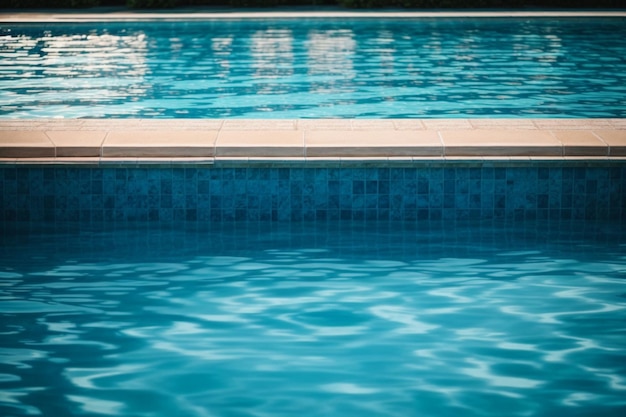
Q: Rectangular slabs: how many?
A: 8